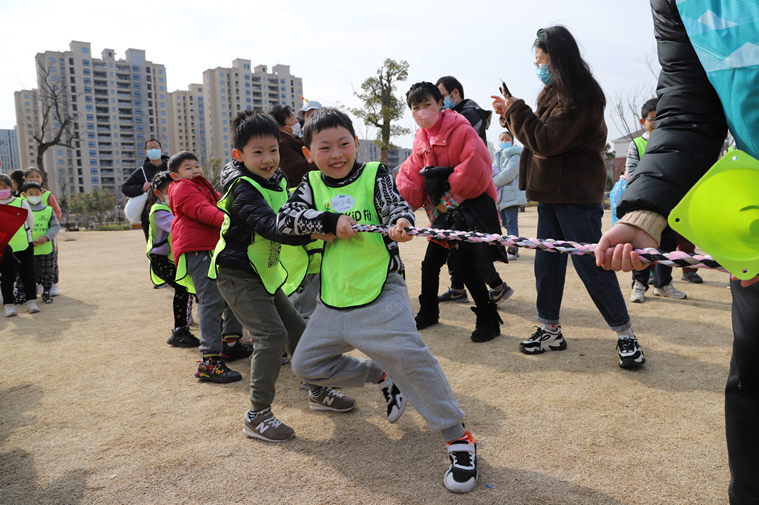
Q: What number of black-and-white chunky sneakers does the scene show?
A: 4